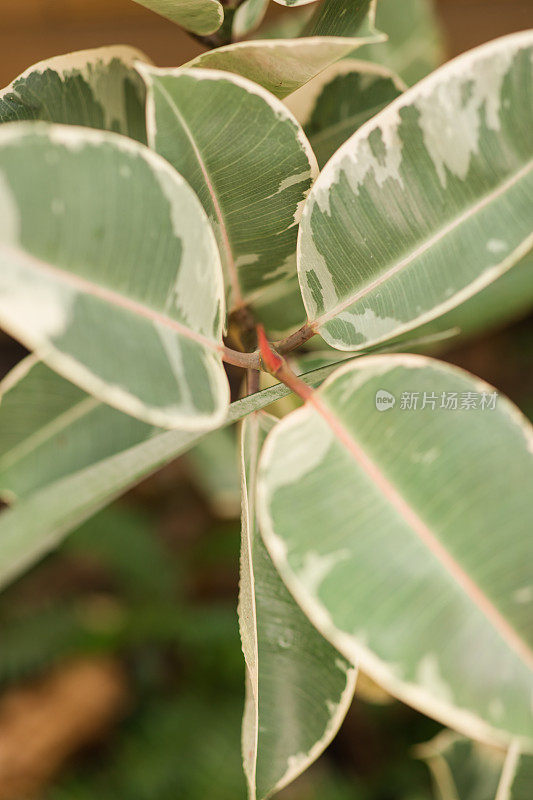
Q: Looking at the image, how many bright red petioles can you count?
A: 1